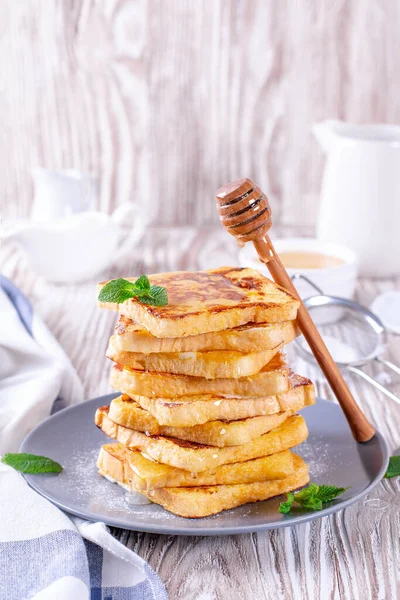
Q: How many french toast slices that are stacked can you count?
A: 9